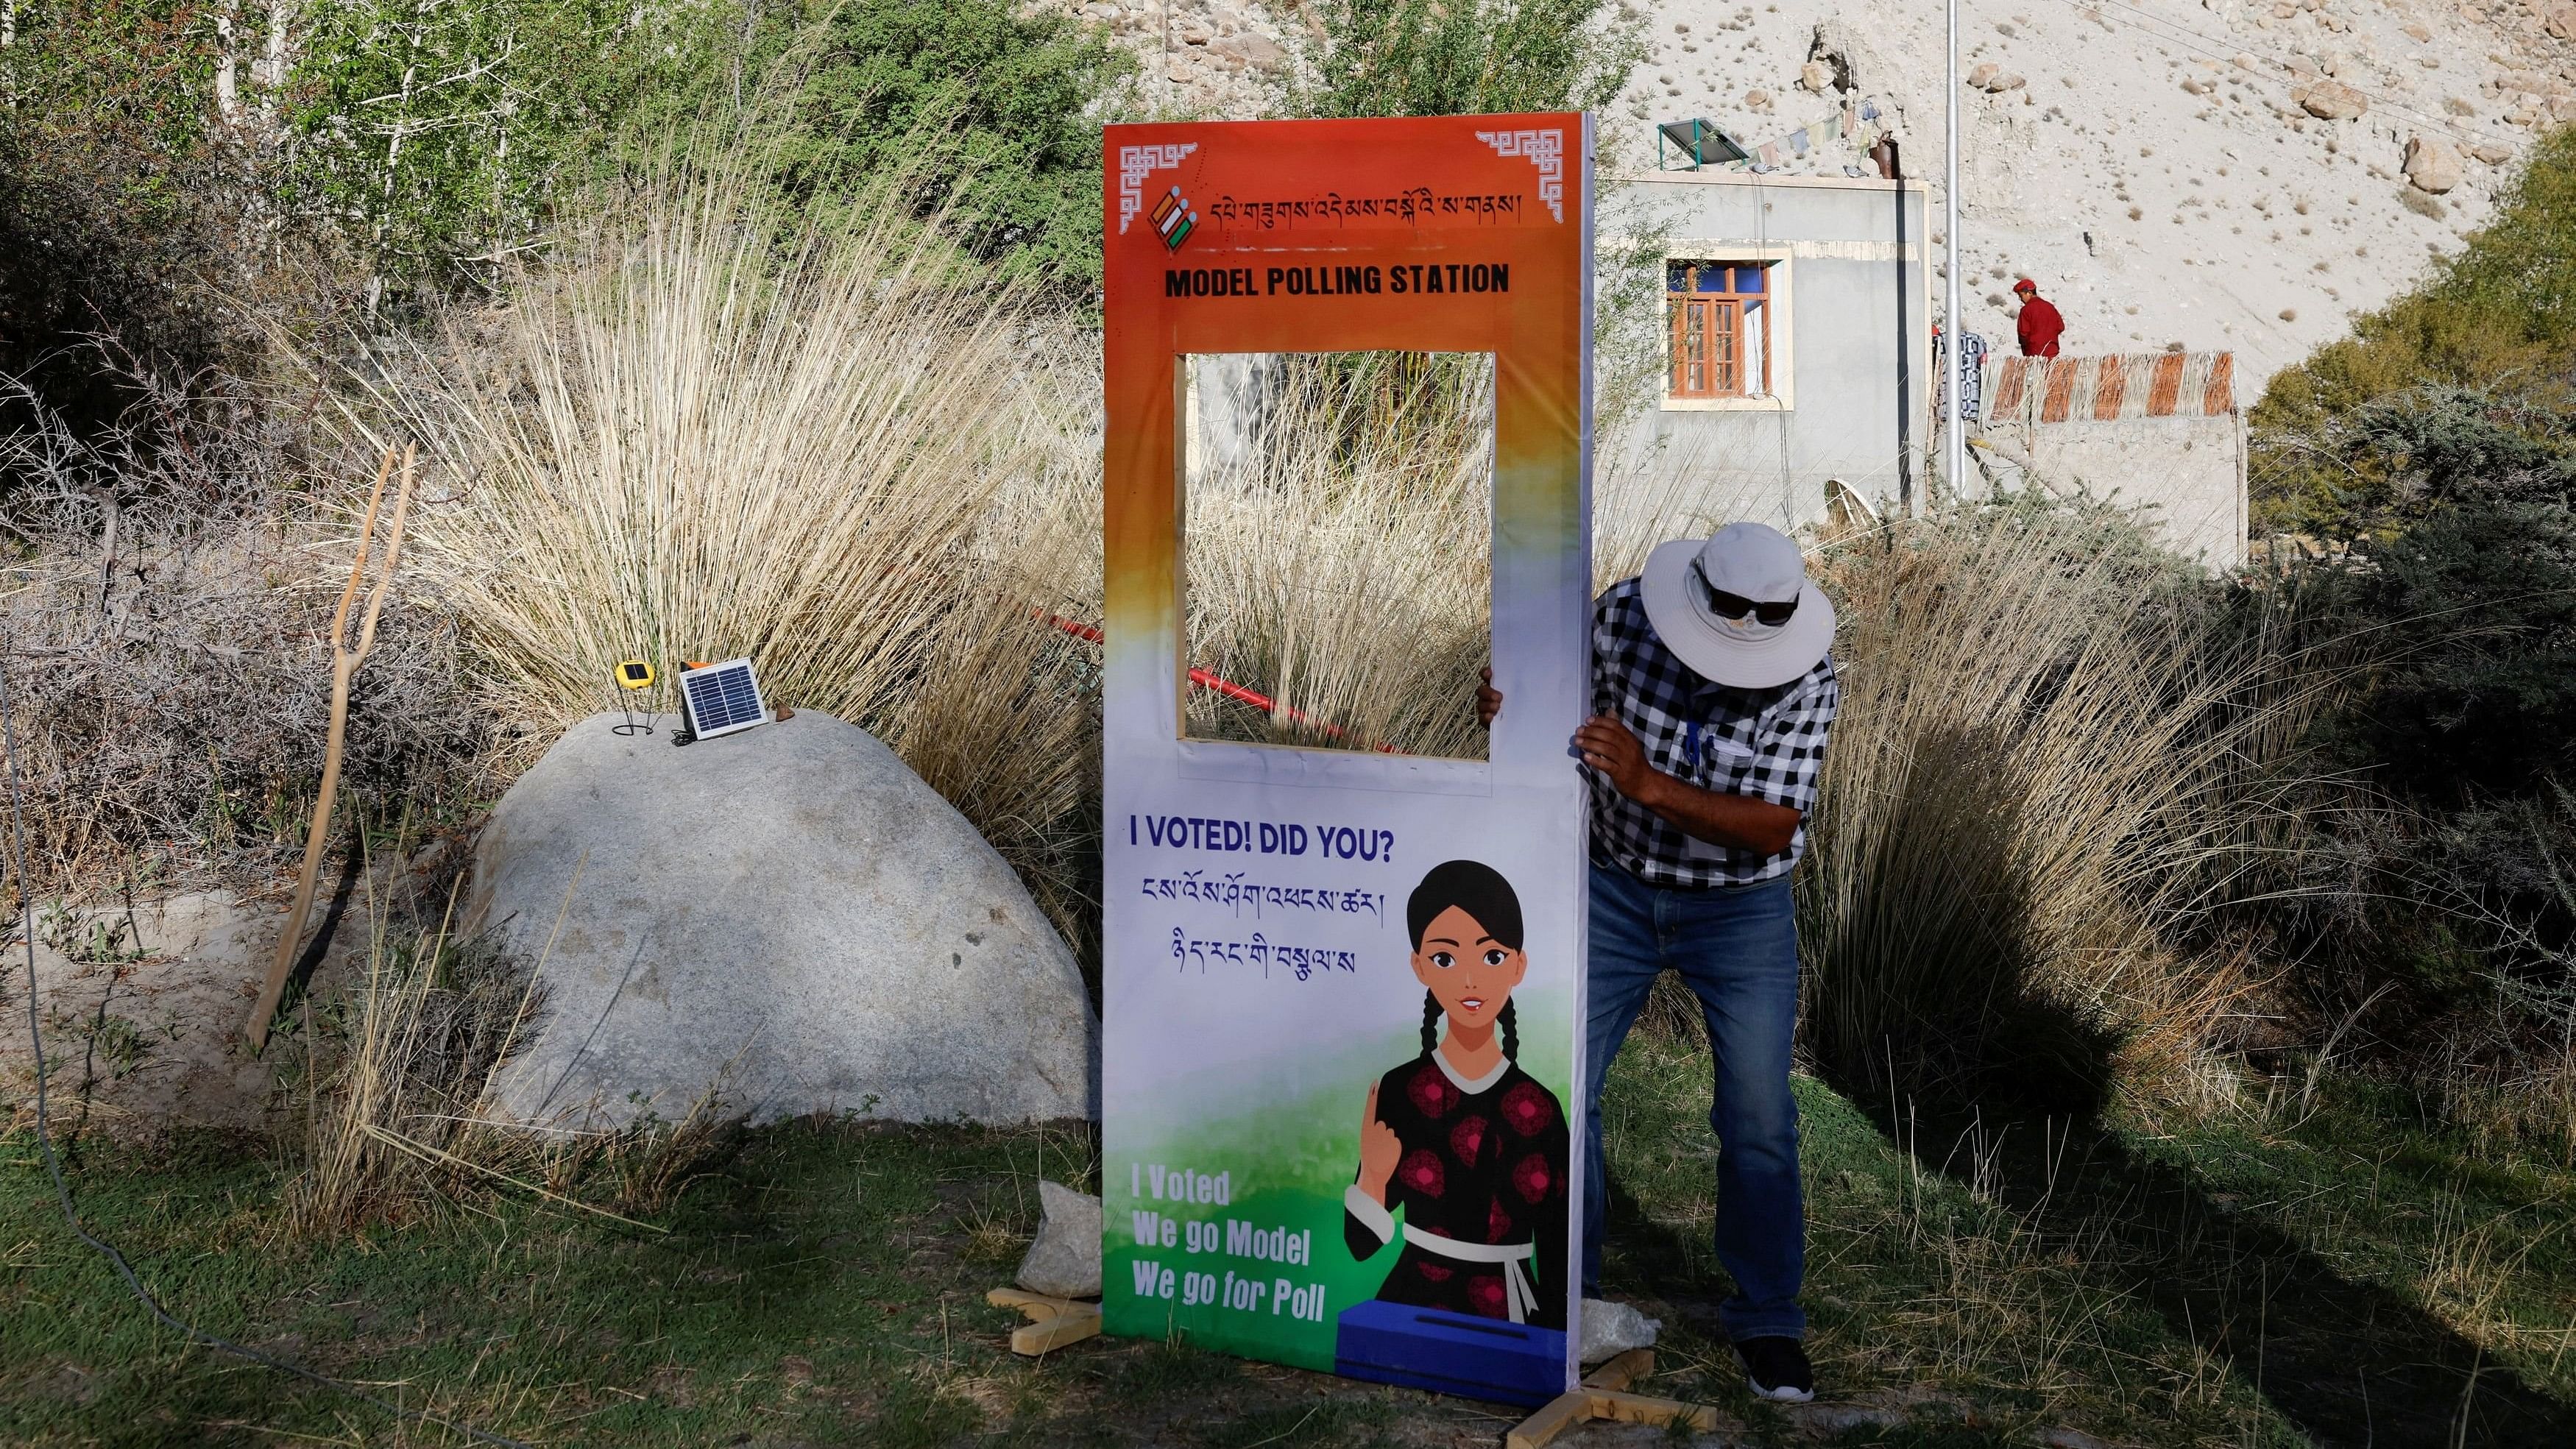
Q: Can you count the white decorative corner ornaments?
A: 2